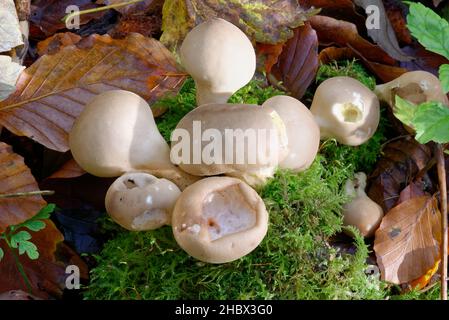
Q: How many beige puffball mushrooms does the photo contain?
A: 9